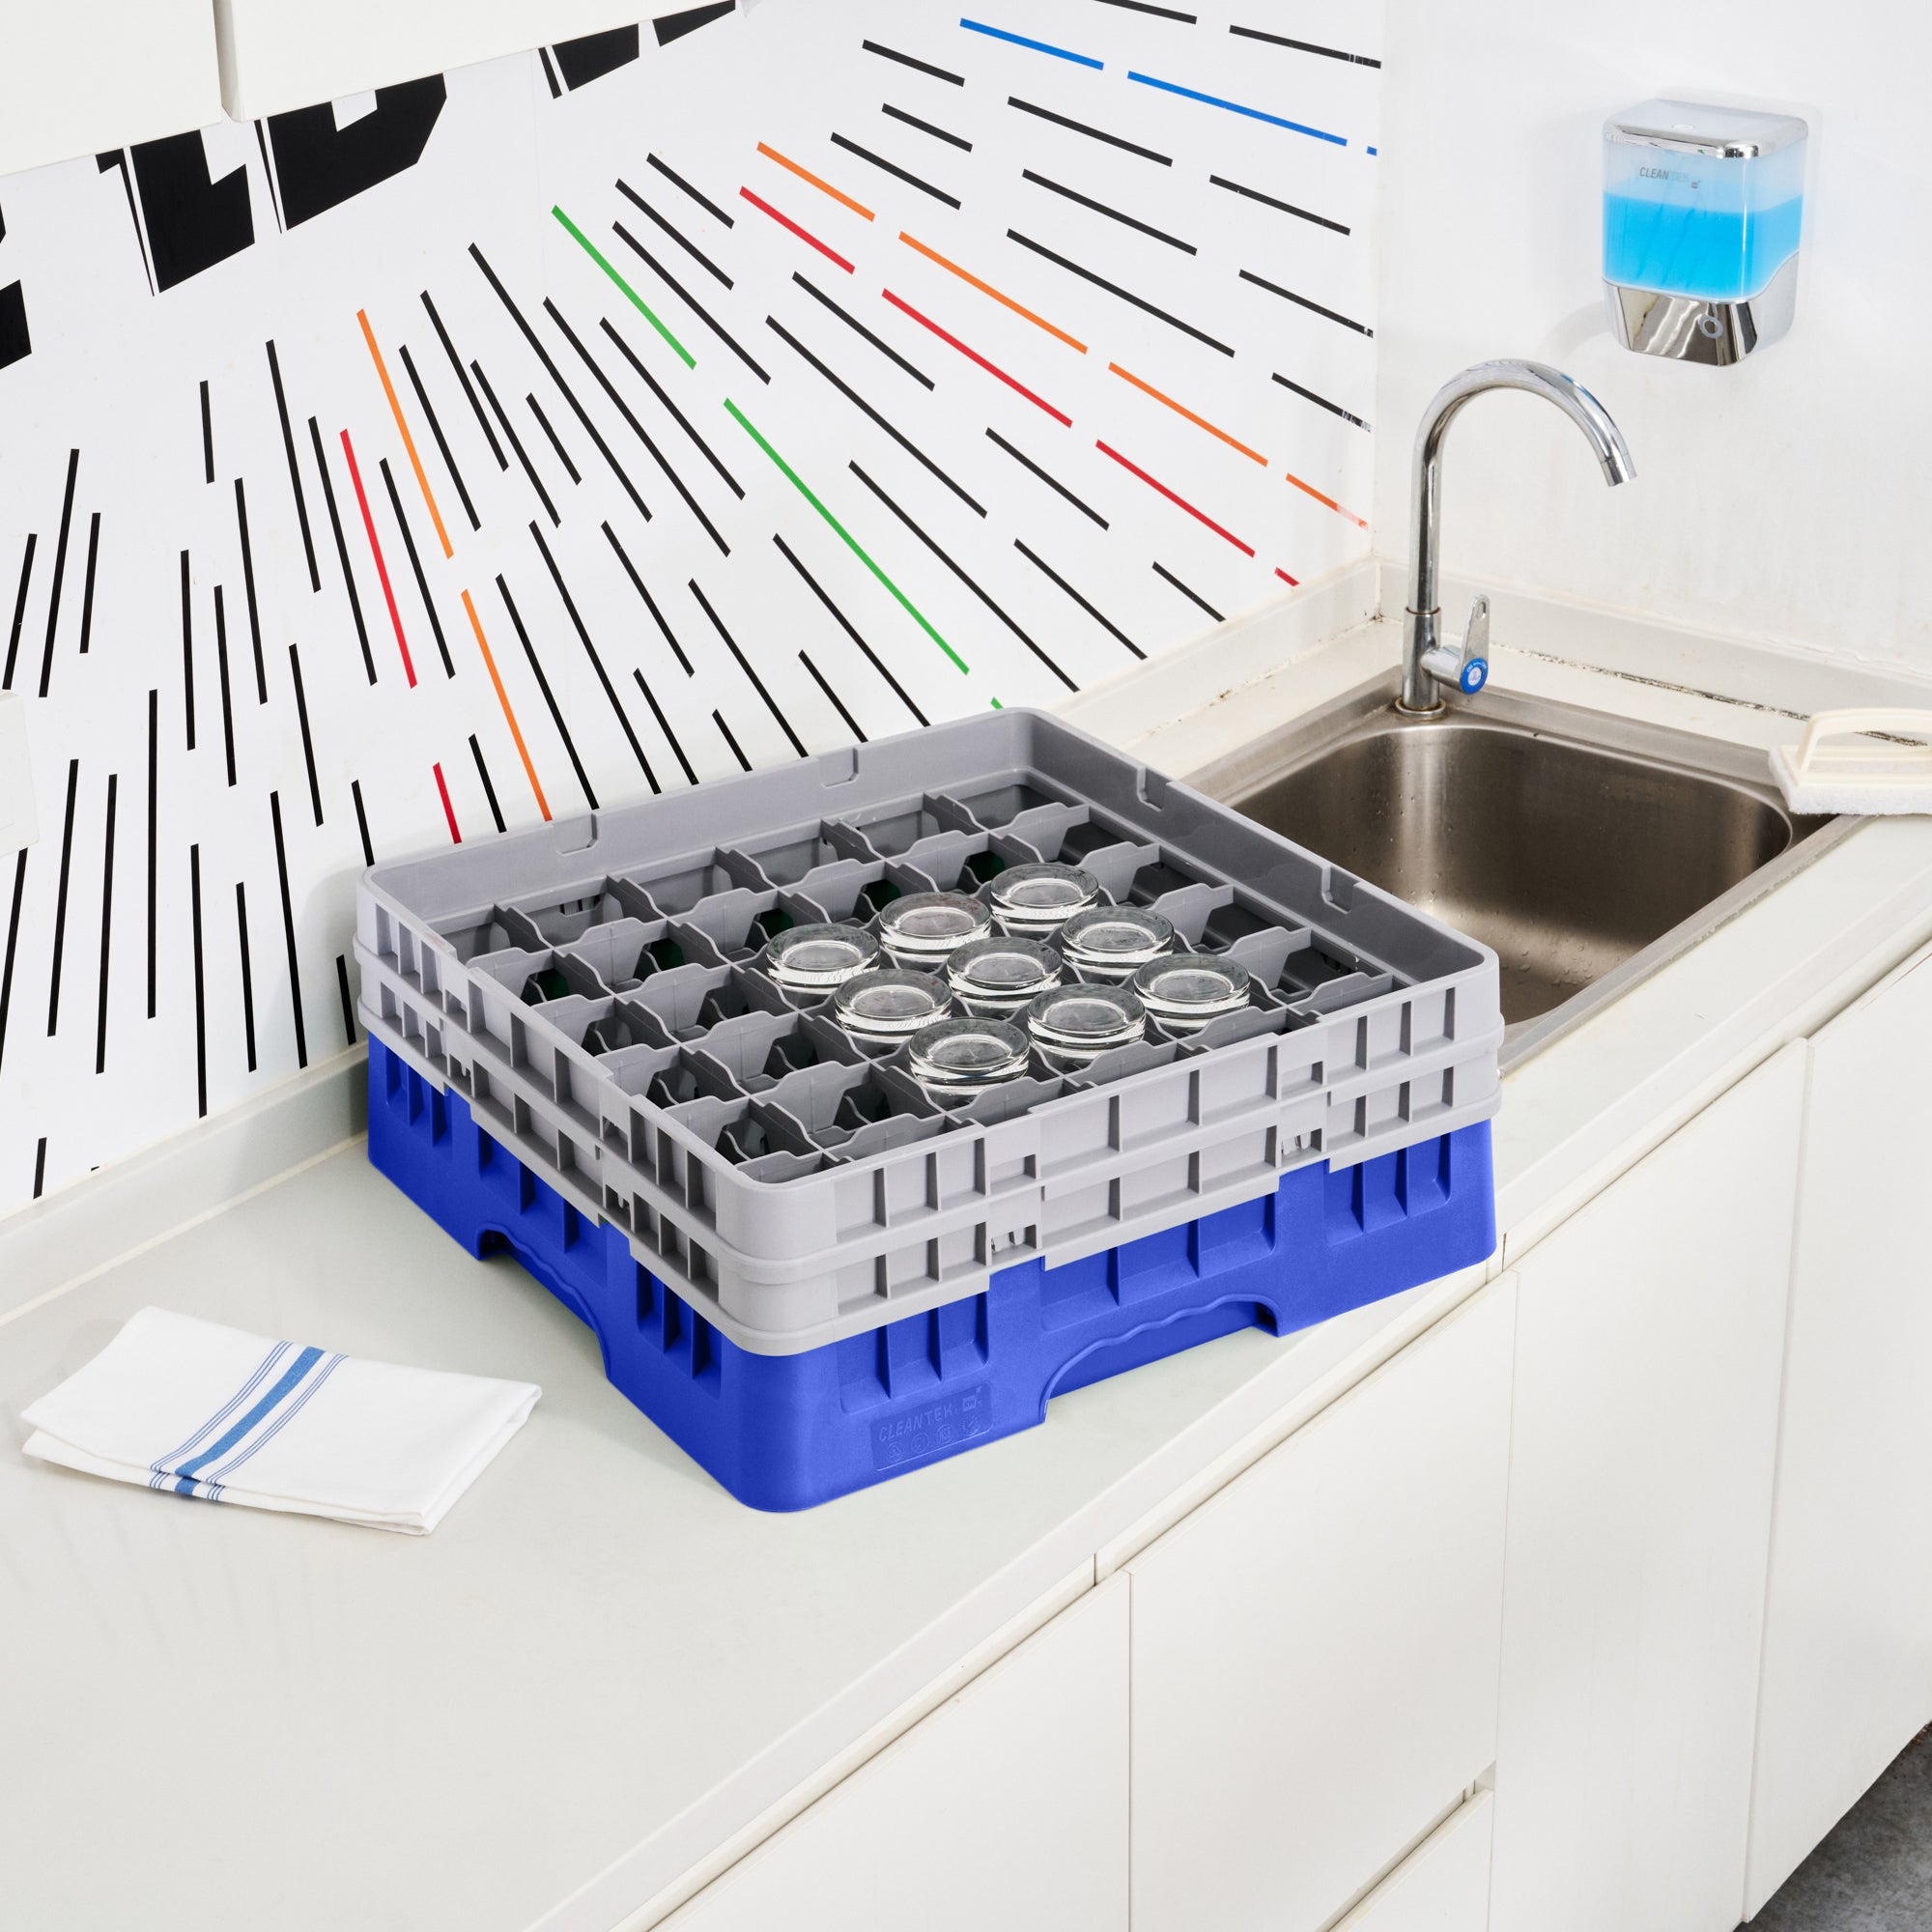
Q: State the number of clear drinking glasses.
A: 9